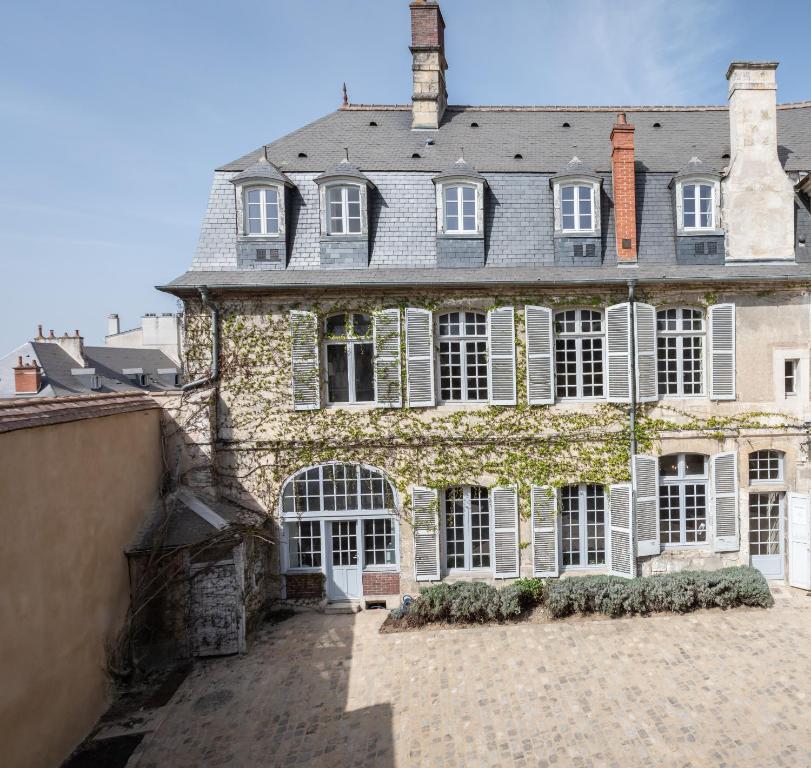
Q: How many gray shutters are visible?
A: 14